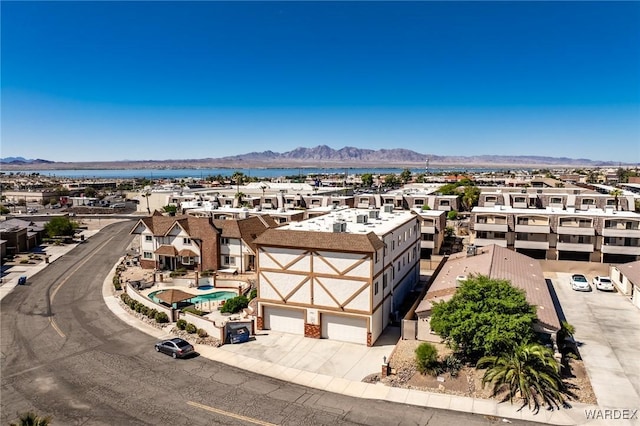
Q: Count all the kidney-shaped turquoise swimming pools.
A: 1